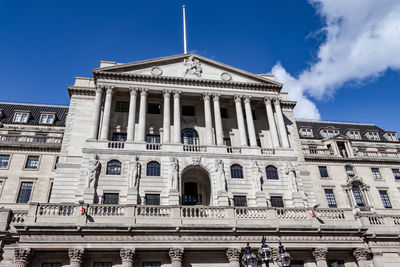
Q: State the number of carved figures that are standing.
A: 6